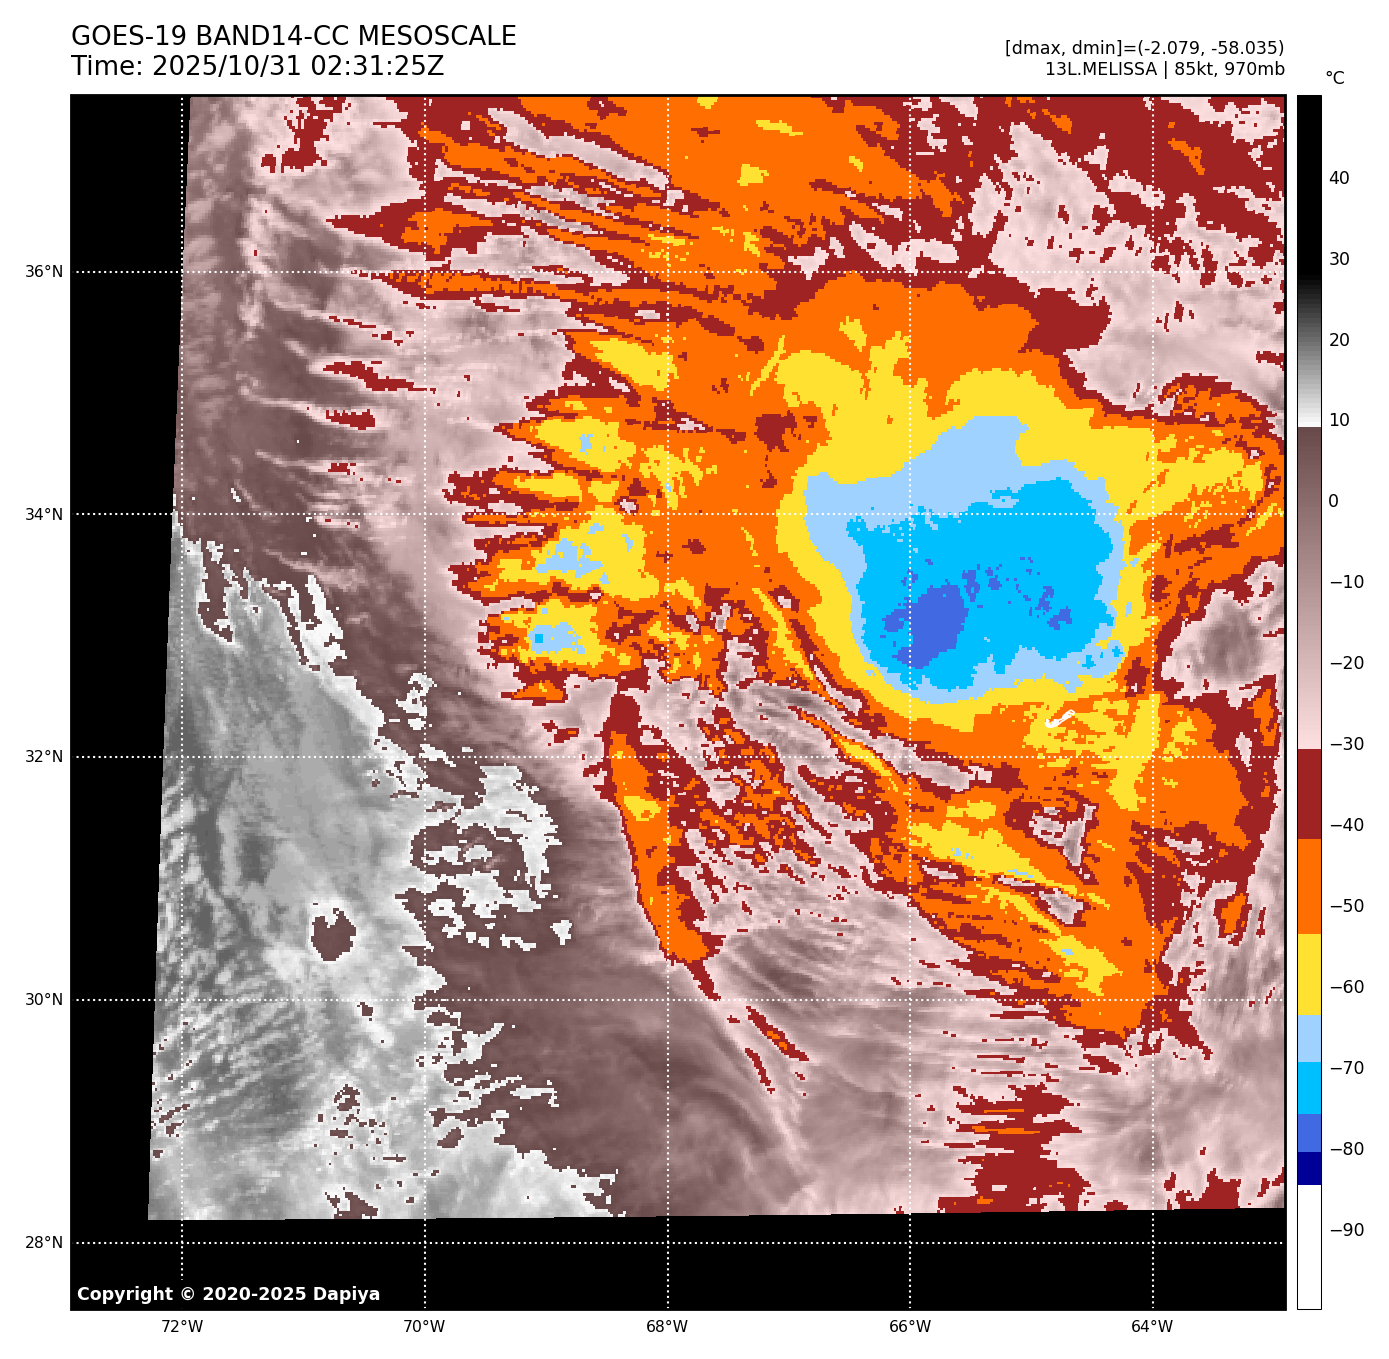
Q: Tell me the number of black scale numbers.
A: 14